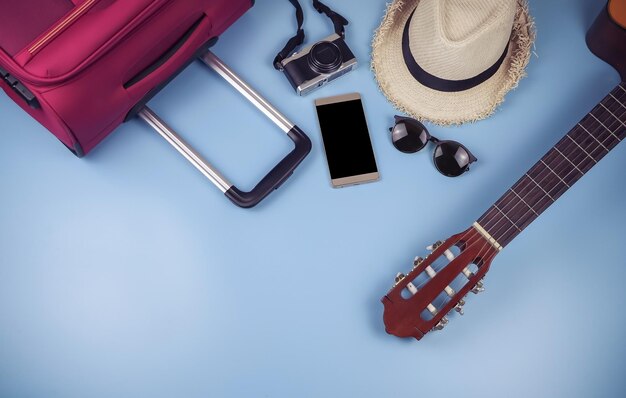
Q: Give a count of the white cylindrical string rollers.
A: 6